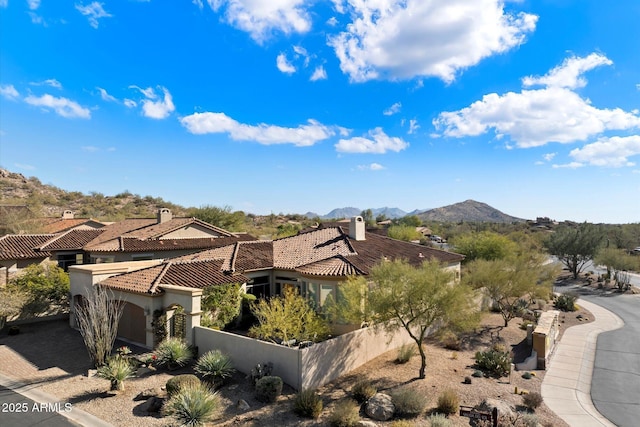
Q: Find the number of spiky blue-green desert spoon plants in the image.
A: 4